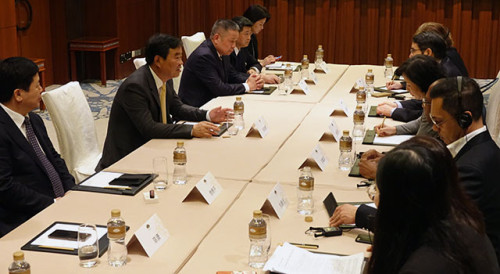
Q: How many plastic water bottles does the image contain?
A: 14